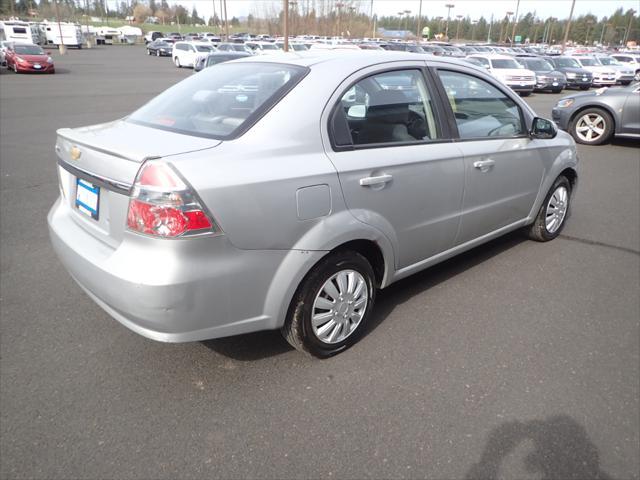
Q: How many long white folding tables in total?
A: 0